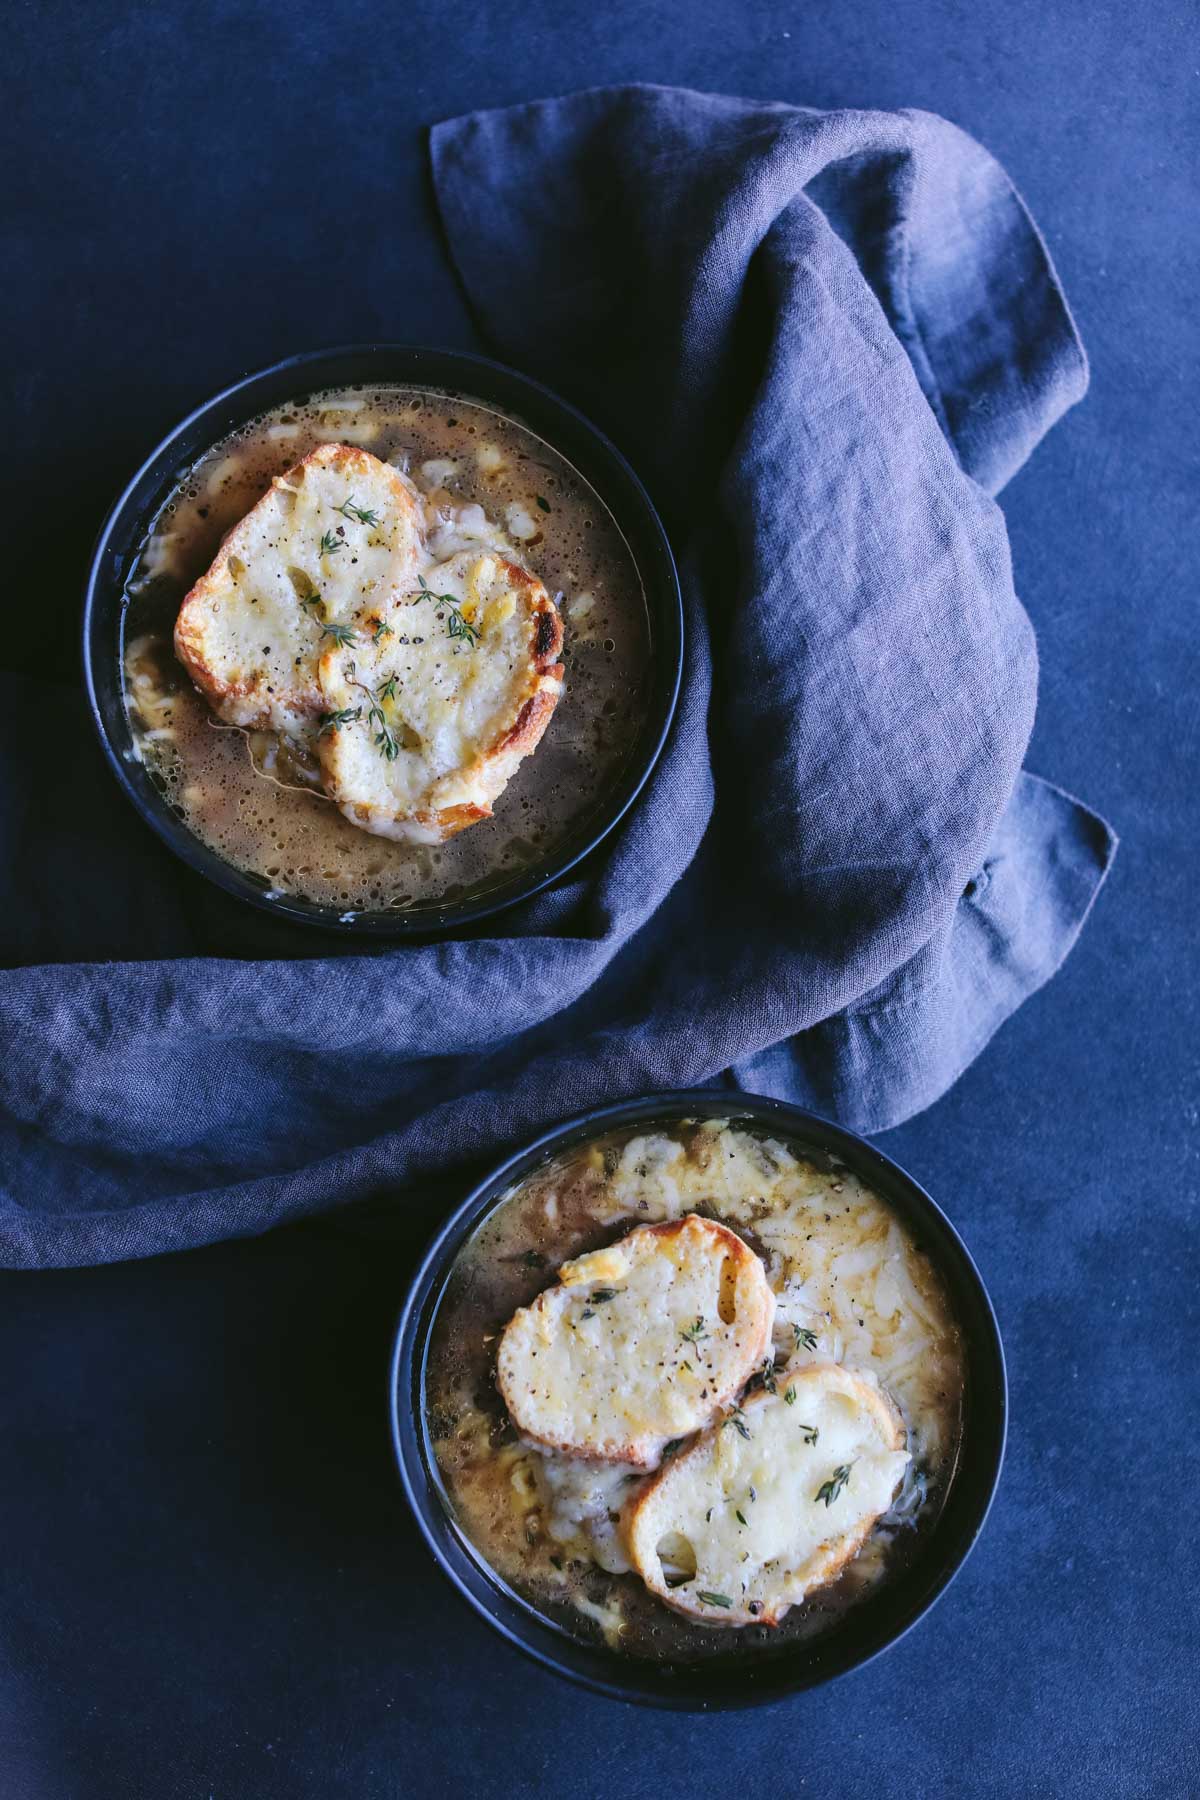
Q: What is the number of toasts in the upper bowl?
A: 2